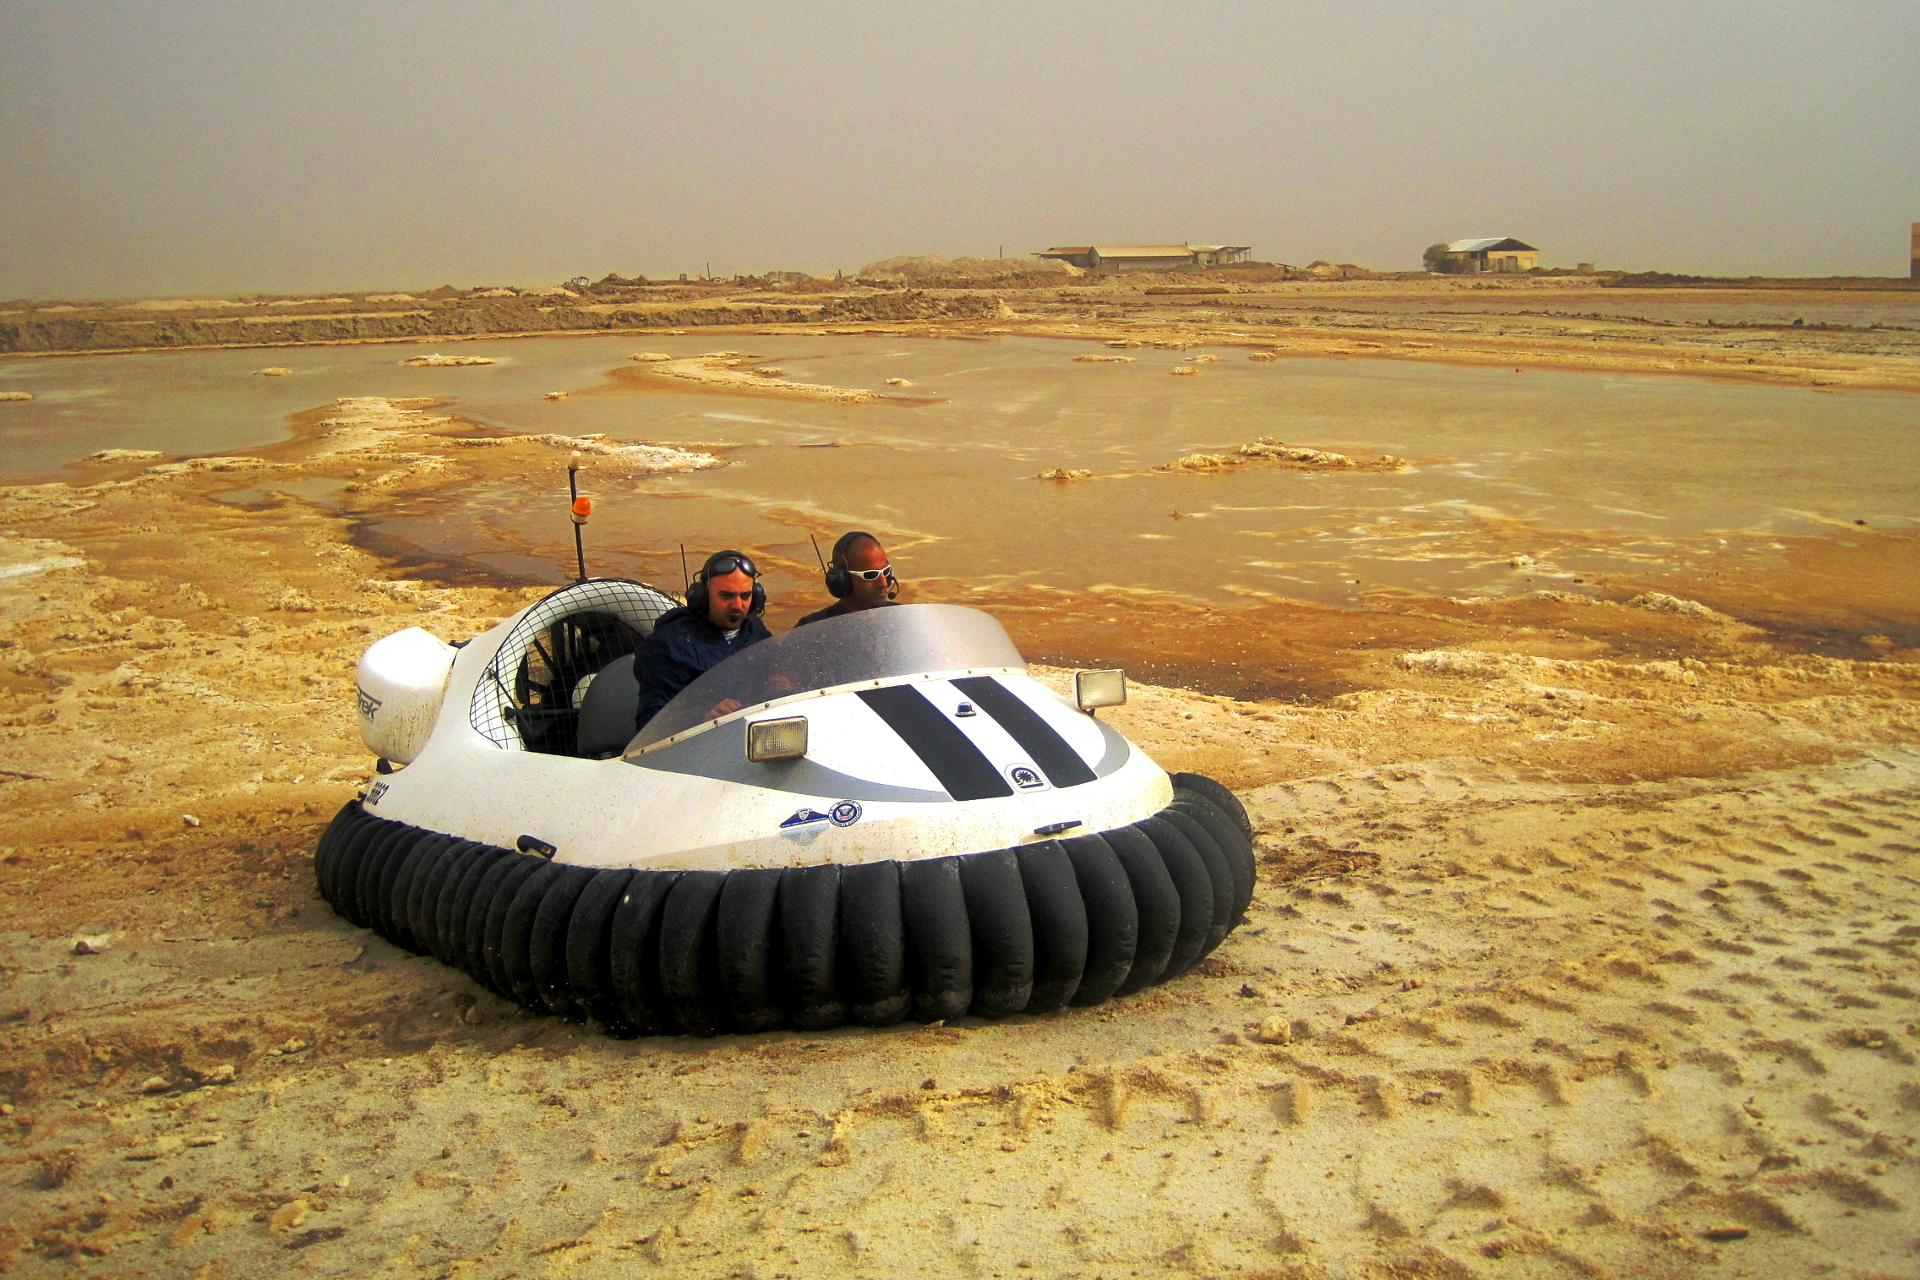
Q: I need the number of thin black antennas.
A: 2